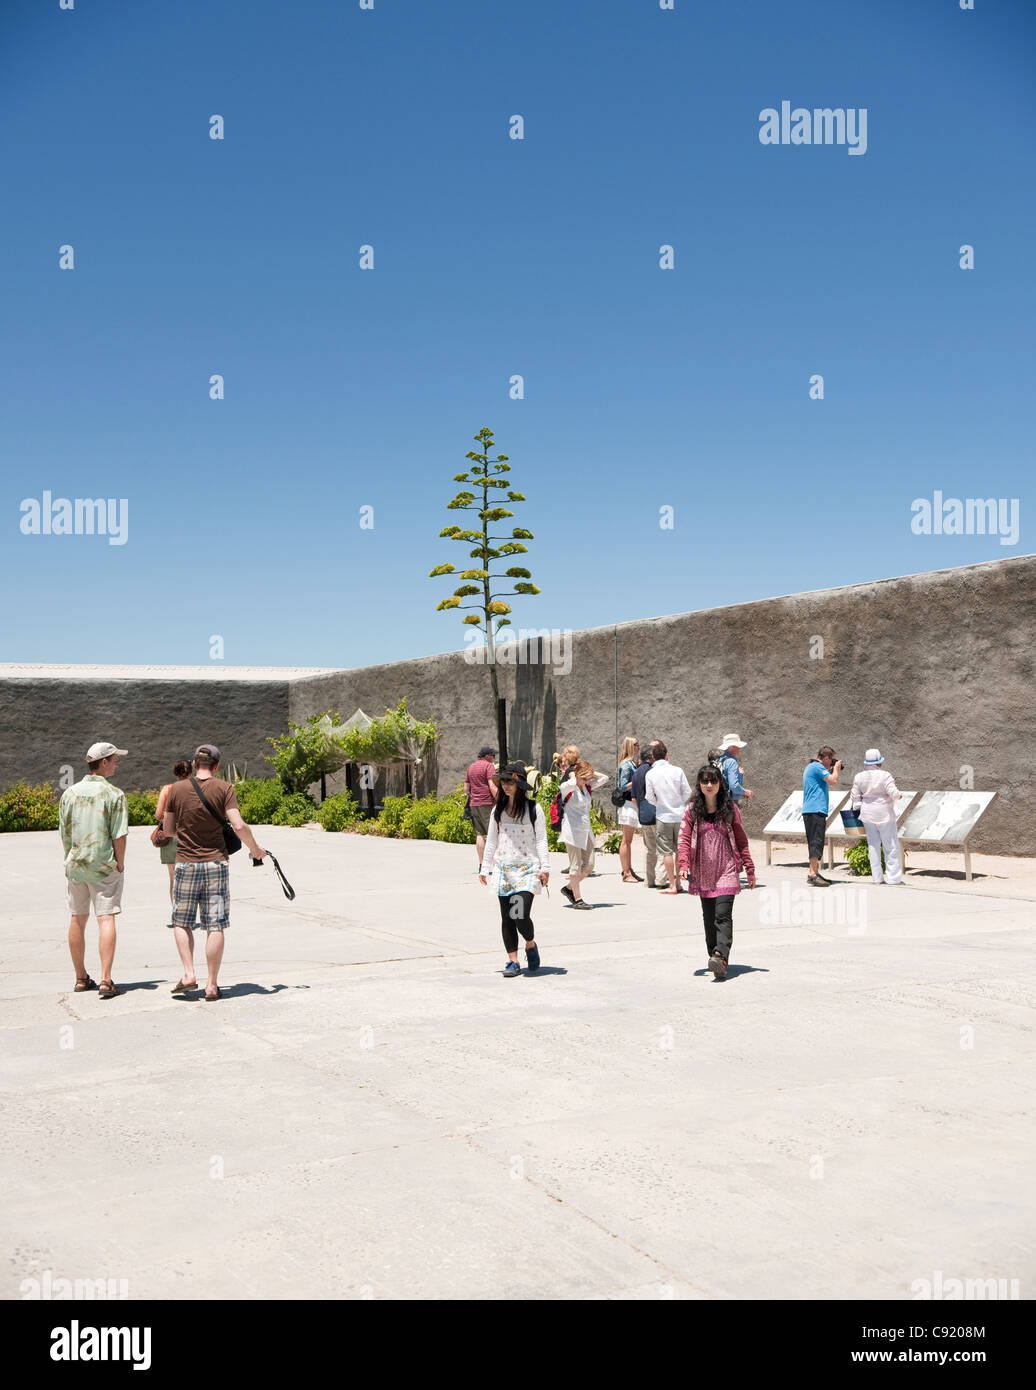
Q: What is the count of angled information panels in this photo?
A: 3